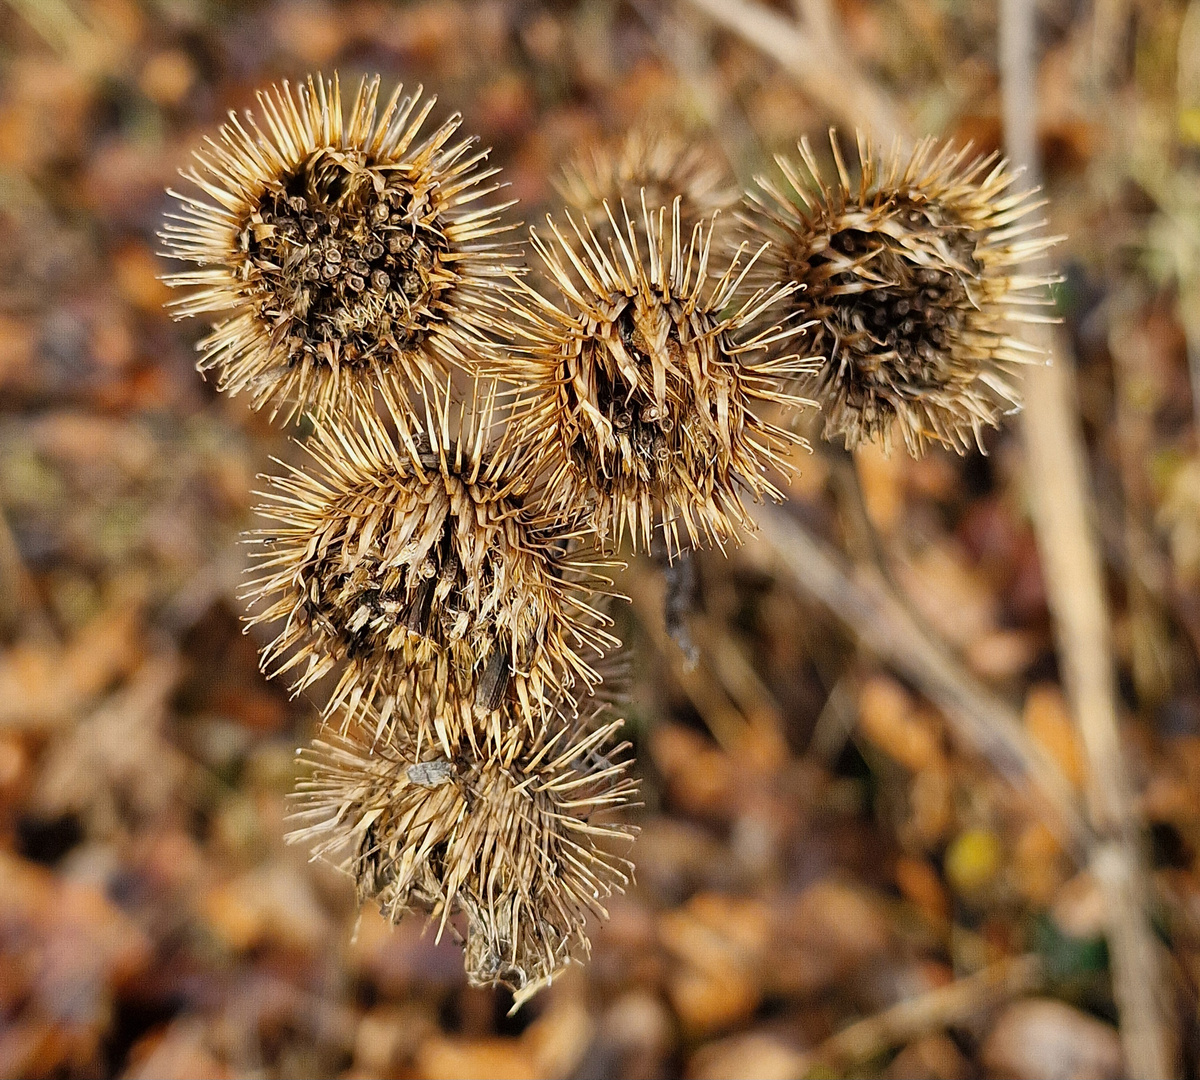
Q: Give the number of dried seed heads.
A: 6